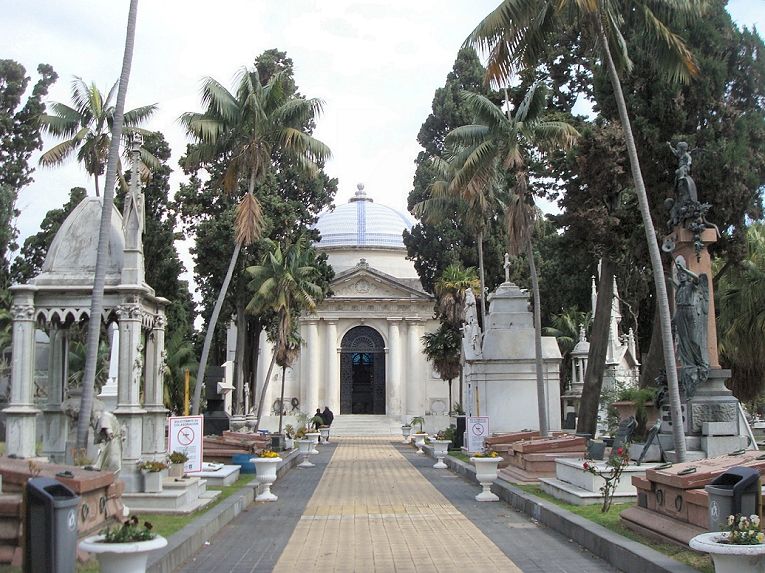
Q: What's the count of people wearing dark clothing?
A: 2